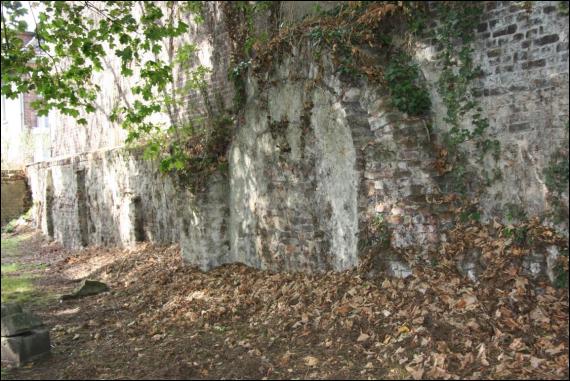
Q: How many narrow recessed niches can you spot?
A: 3